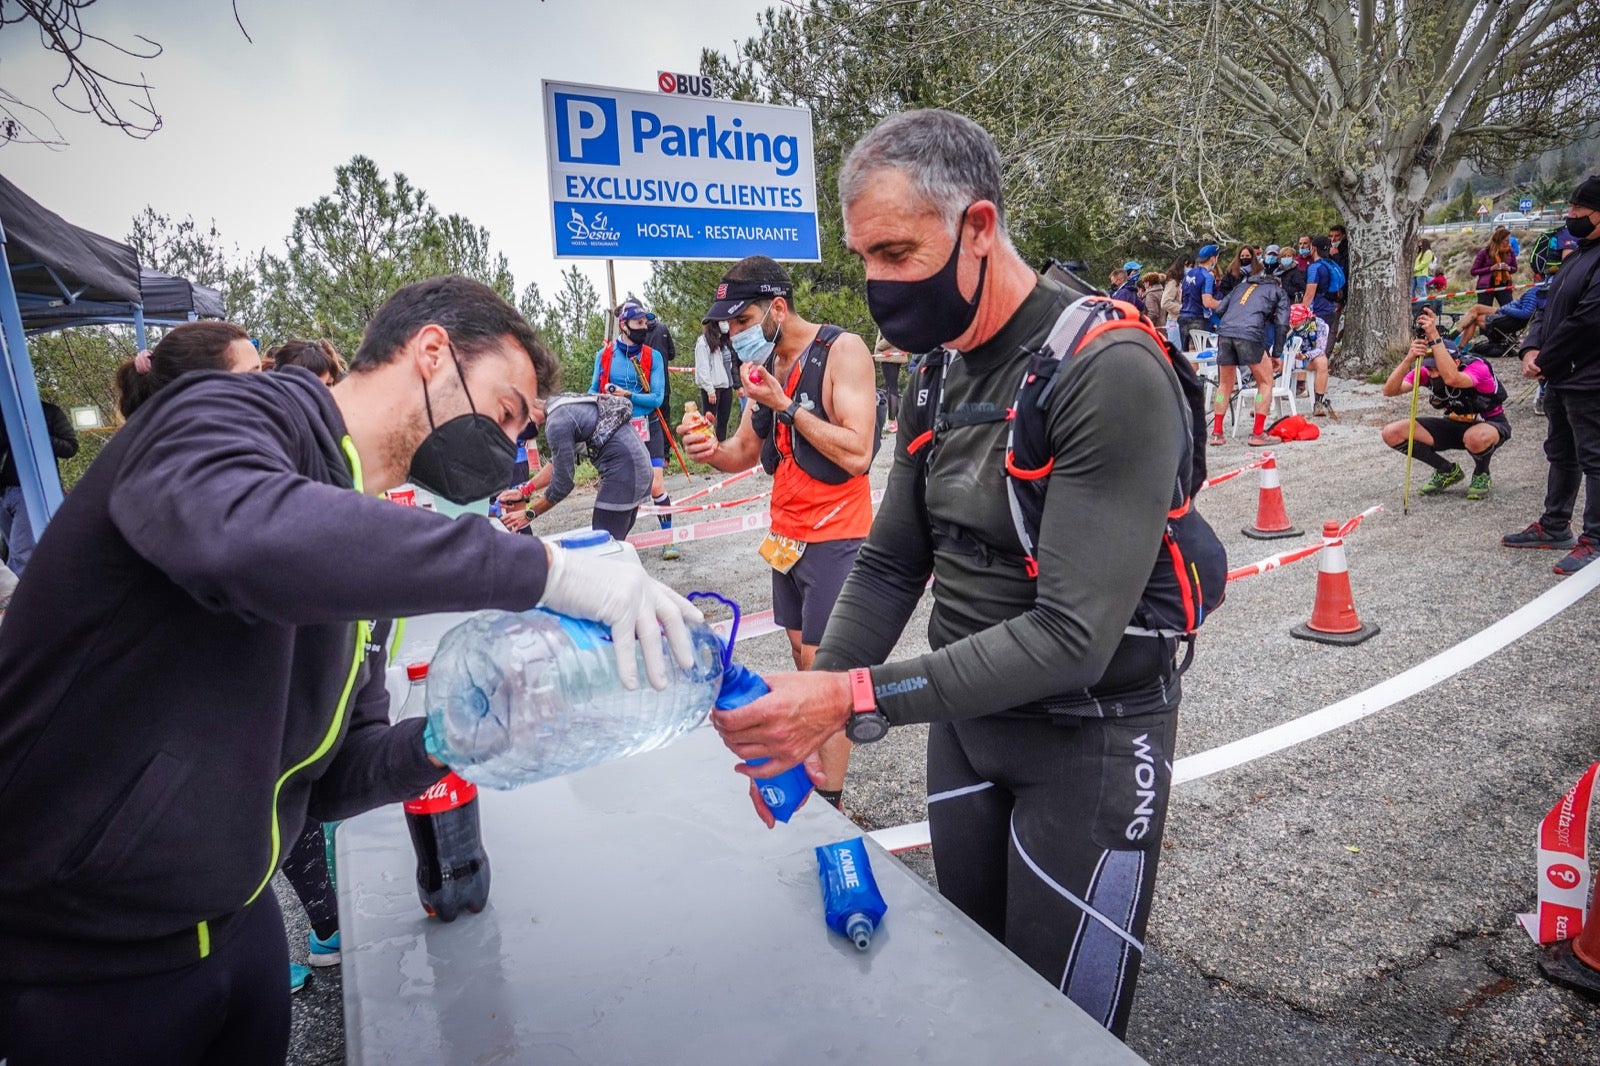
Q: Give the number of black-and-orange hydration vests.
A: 1